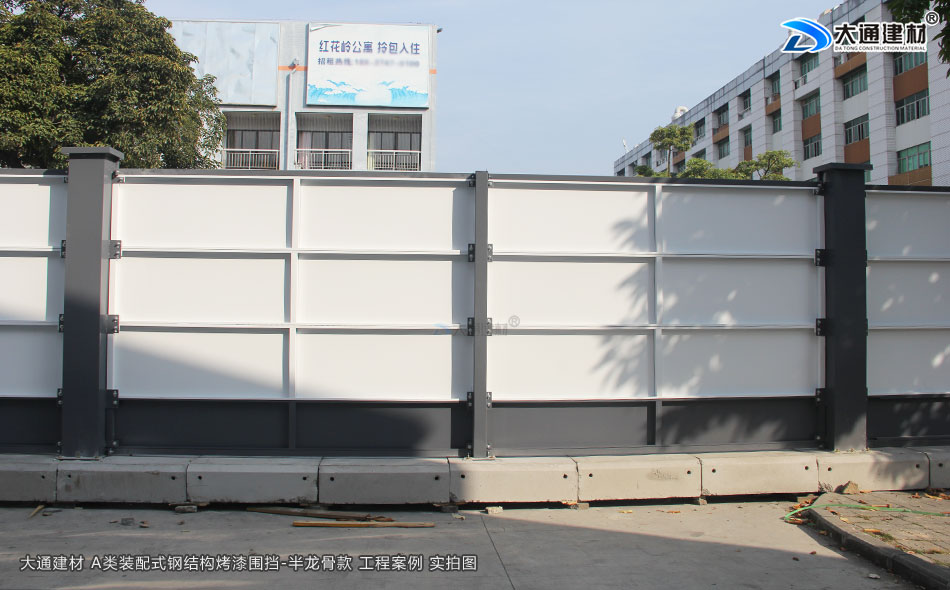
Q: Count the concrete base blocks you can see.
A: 9